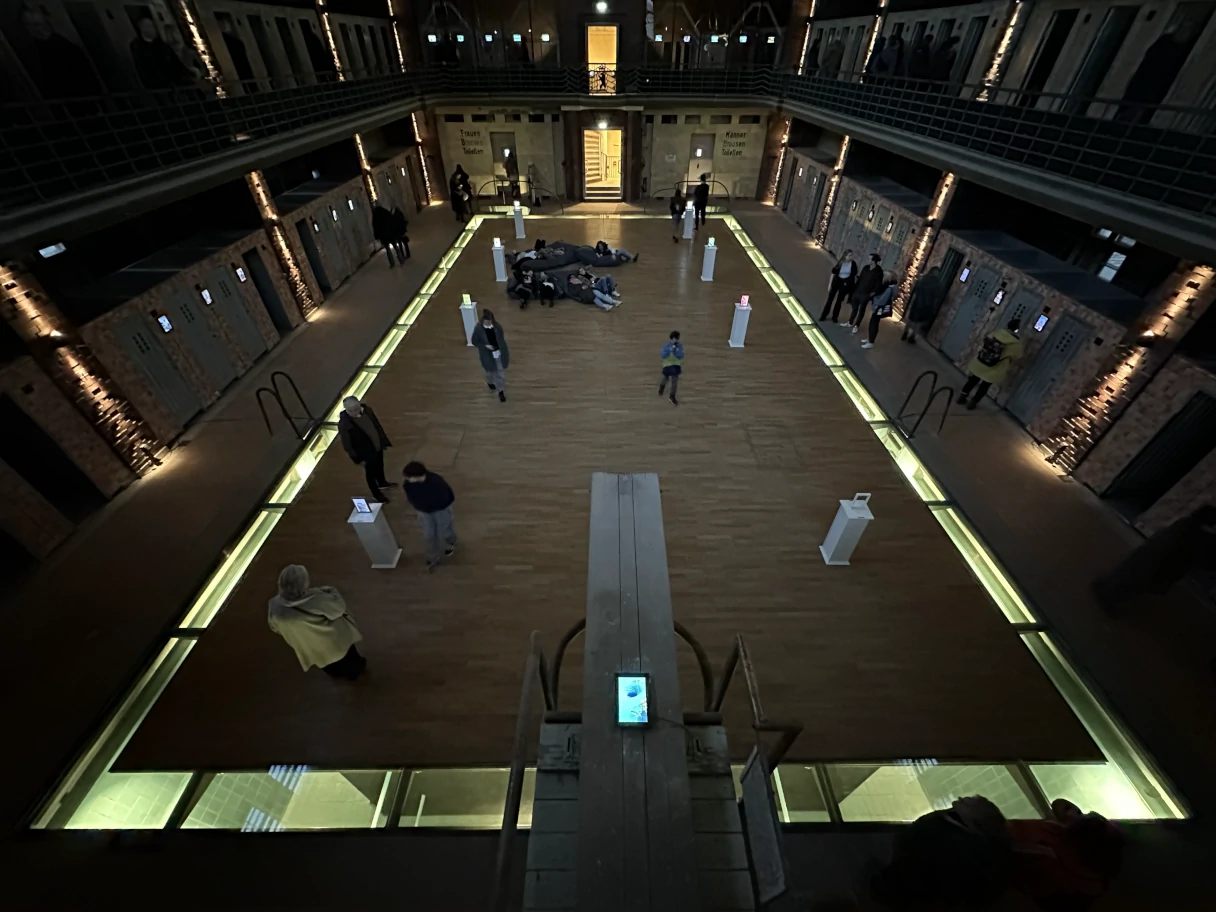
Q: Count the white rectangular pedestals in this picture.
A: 8